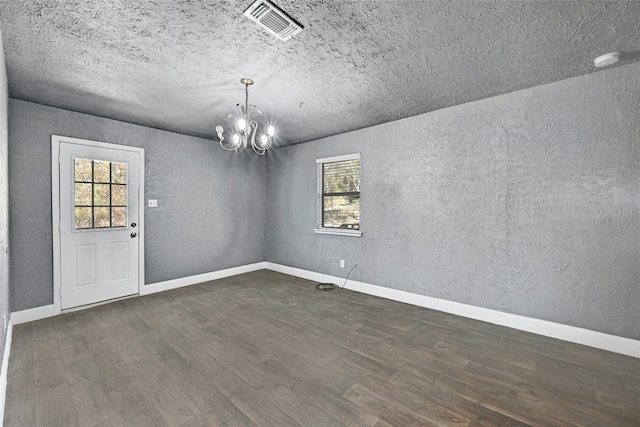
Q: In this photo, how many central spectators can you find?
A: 0